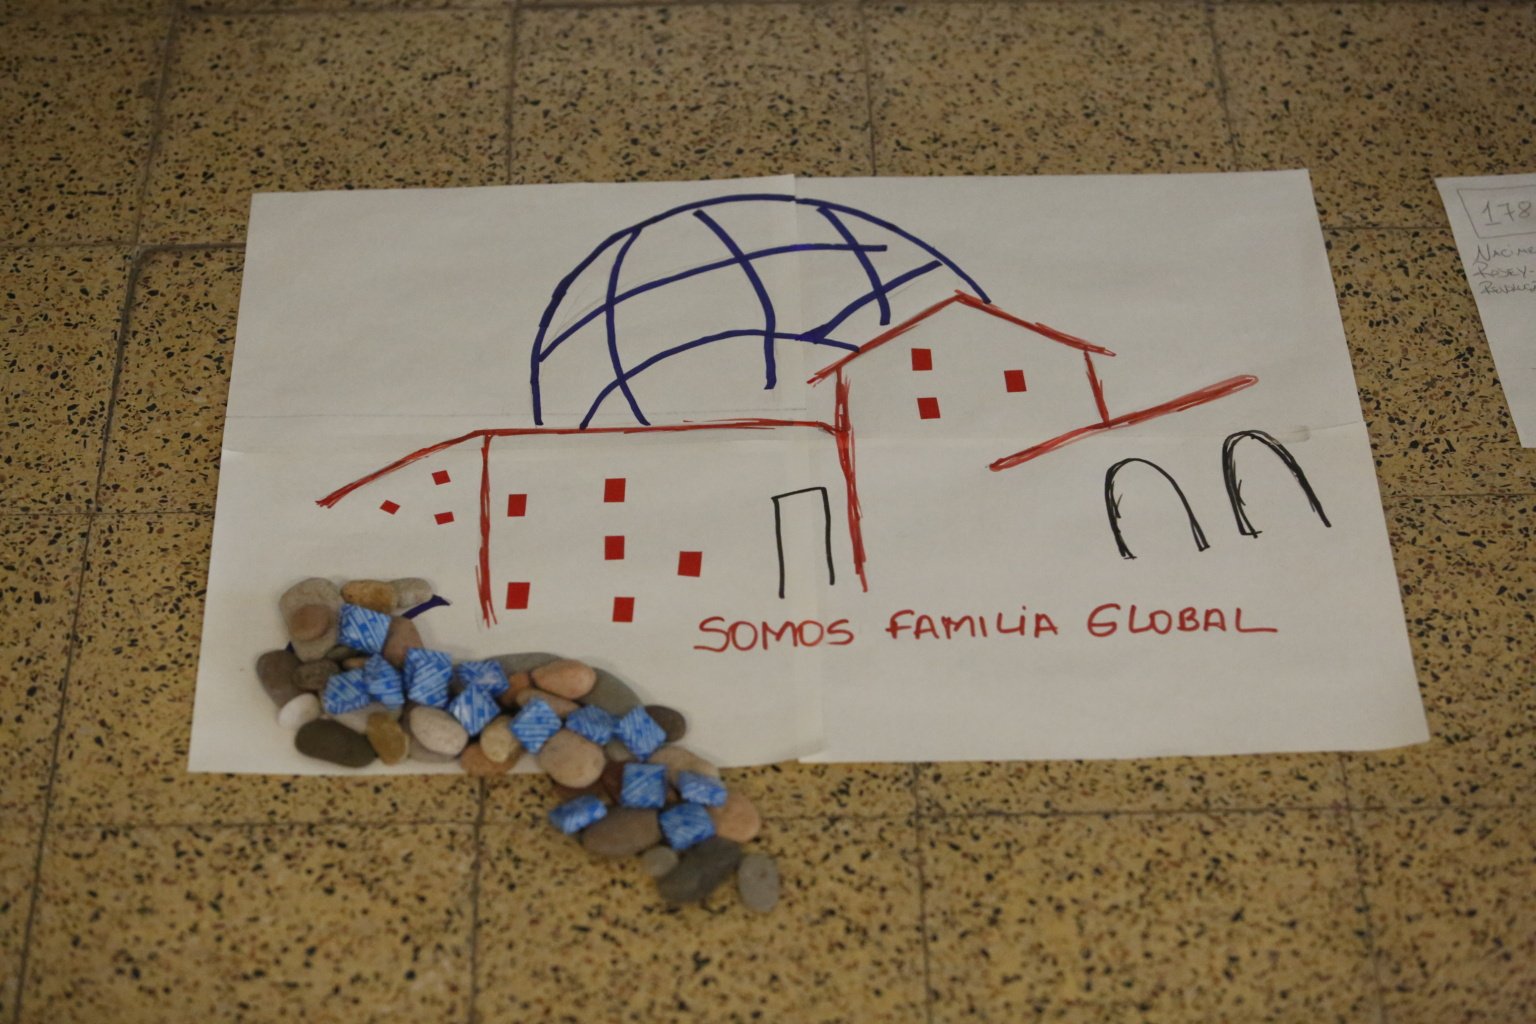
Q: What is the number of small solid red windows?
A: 12